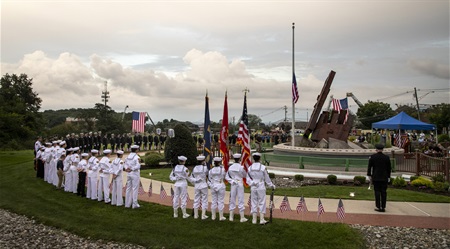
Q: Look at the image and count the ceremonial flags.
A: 3